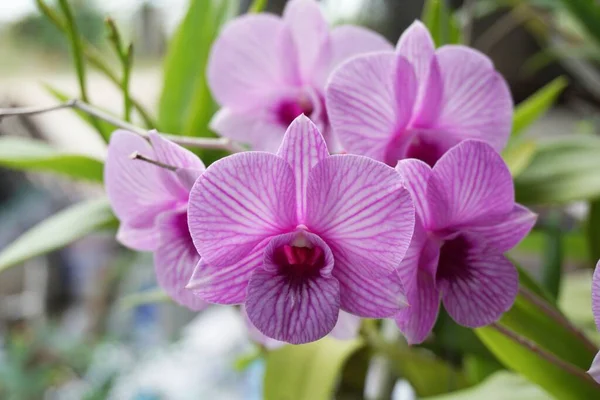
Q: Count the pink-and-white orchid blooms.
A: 5